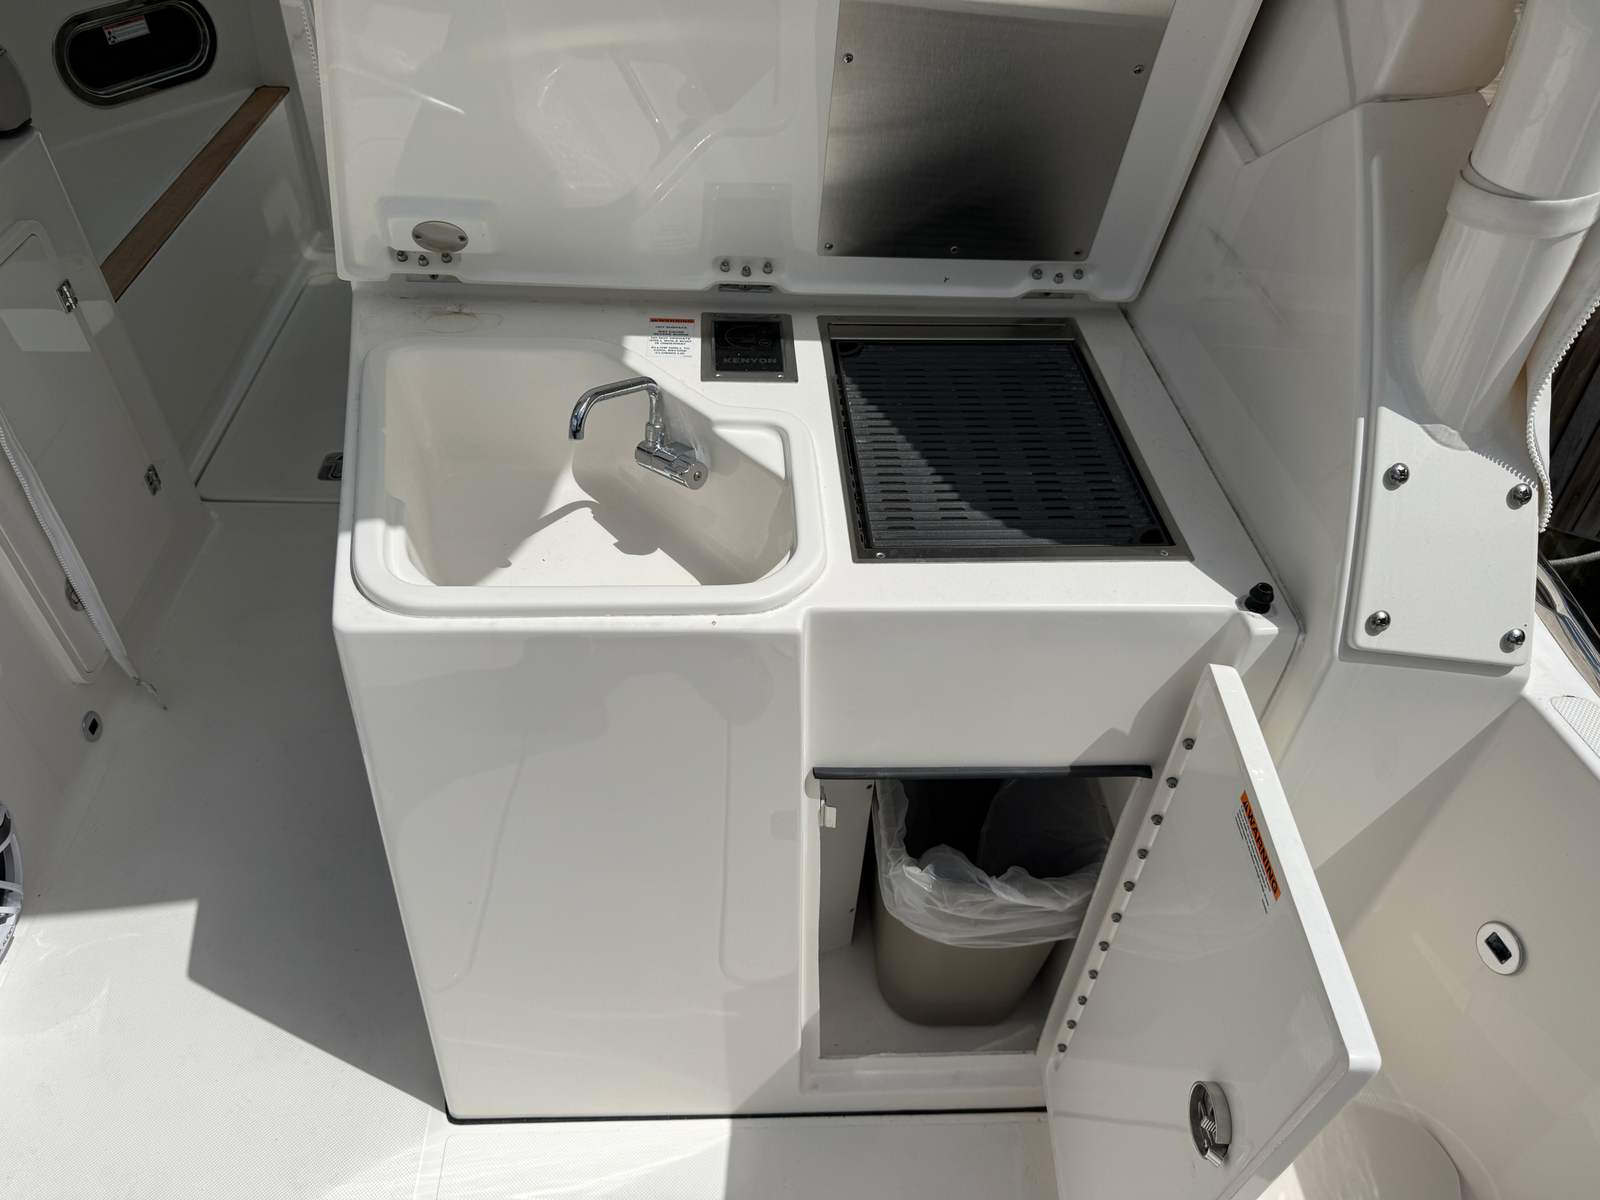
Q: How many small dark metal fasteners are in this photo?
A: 11